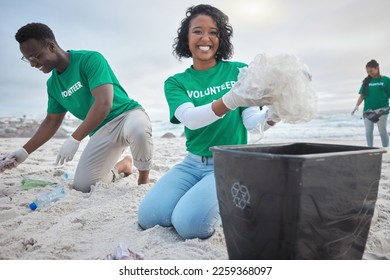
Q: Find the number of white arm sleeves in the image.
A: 2